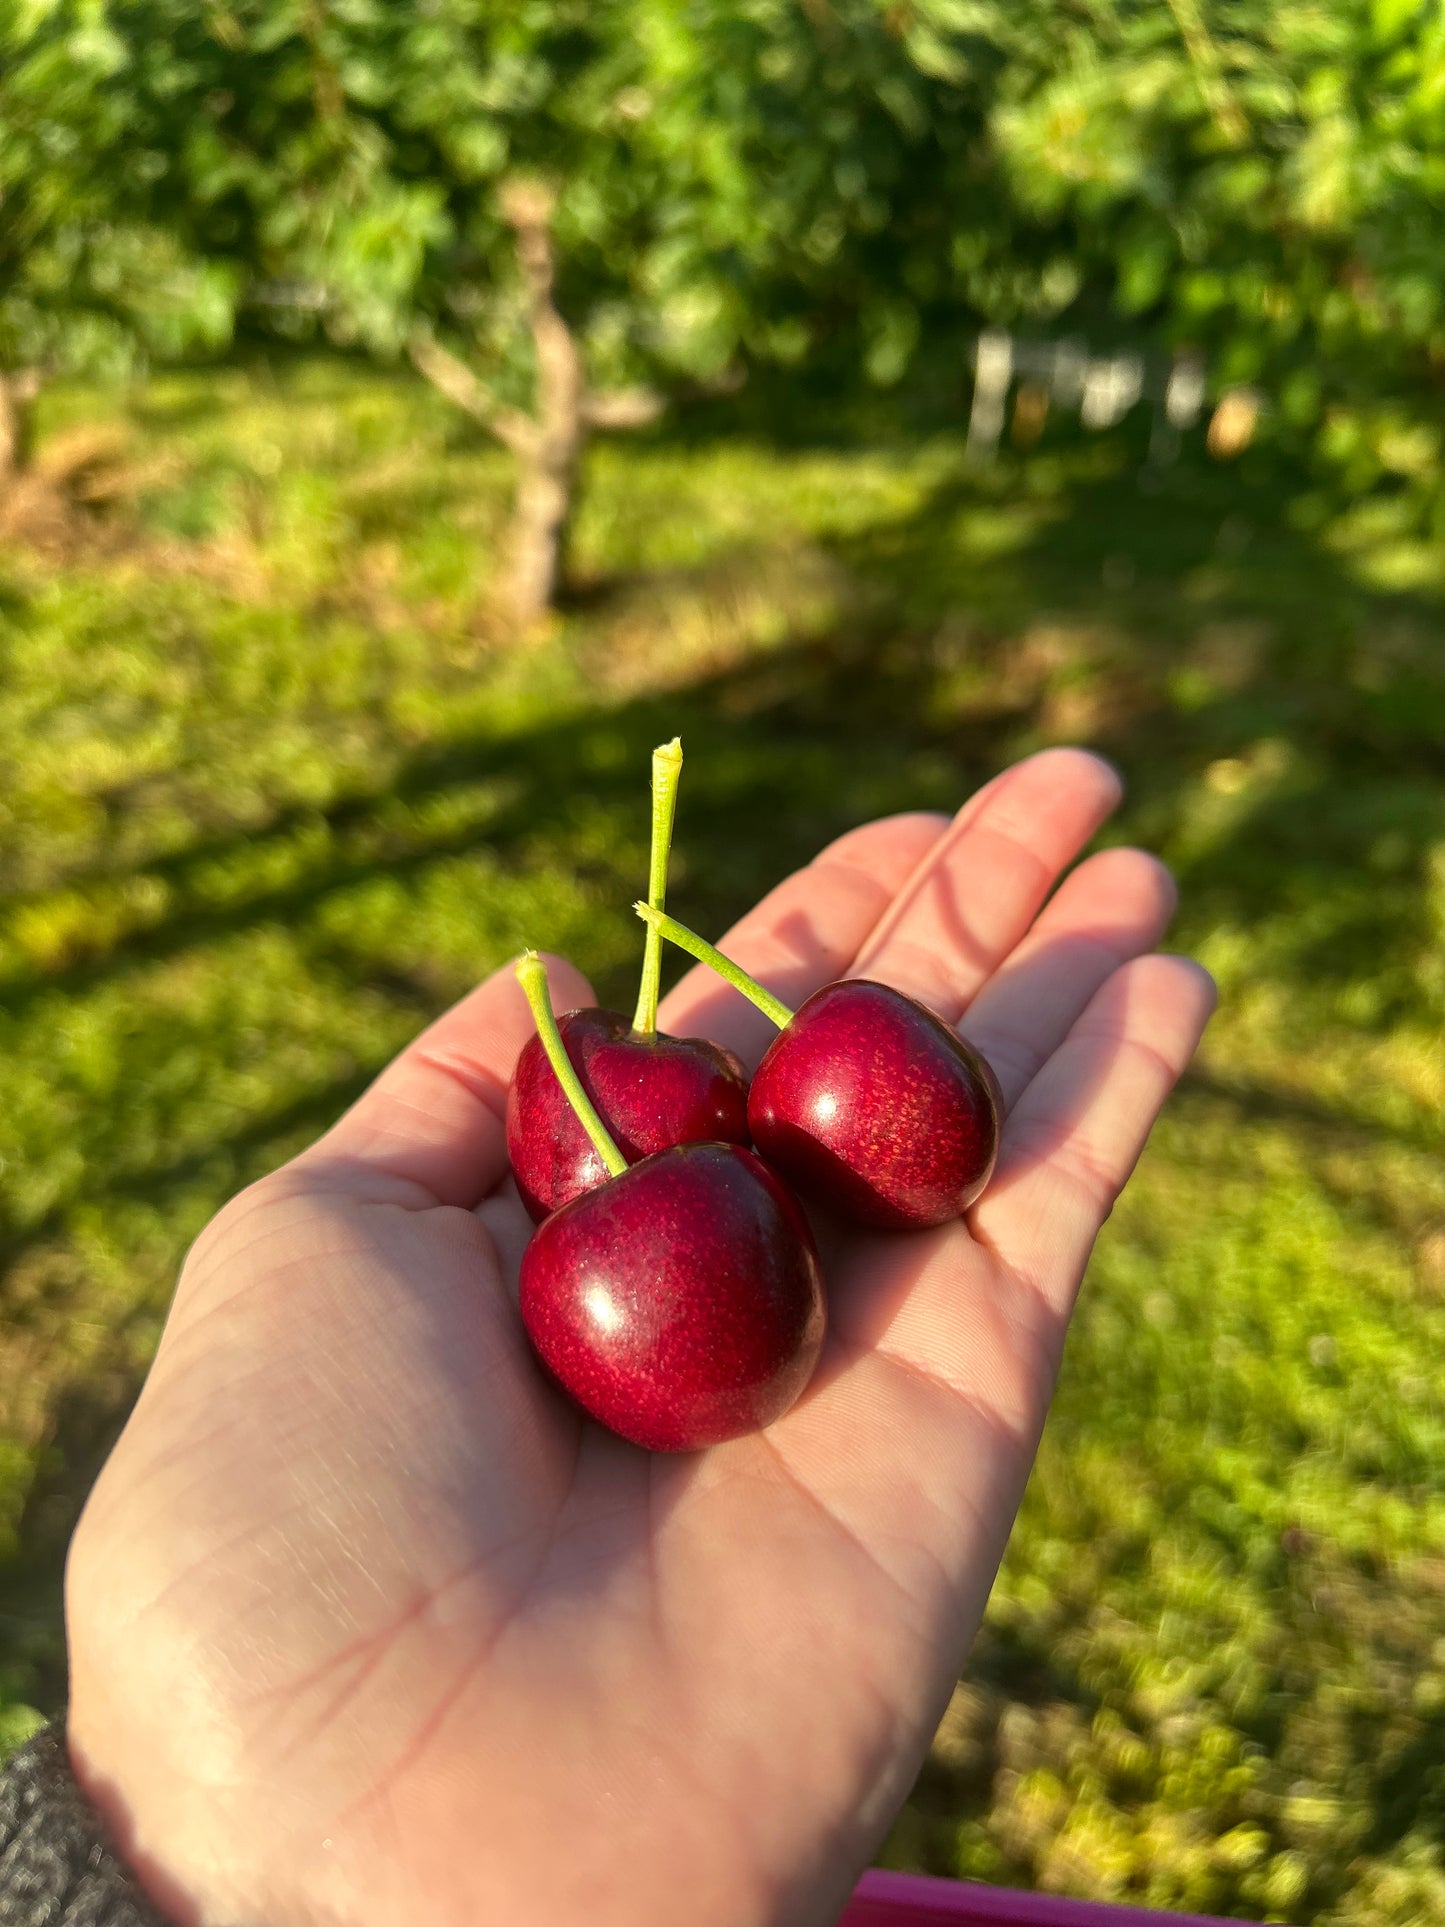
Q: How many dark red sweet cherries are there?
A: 3